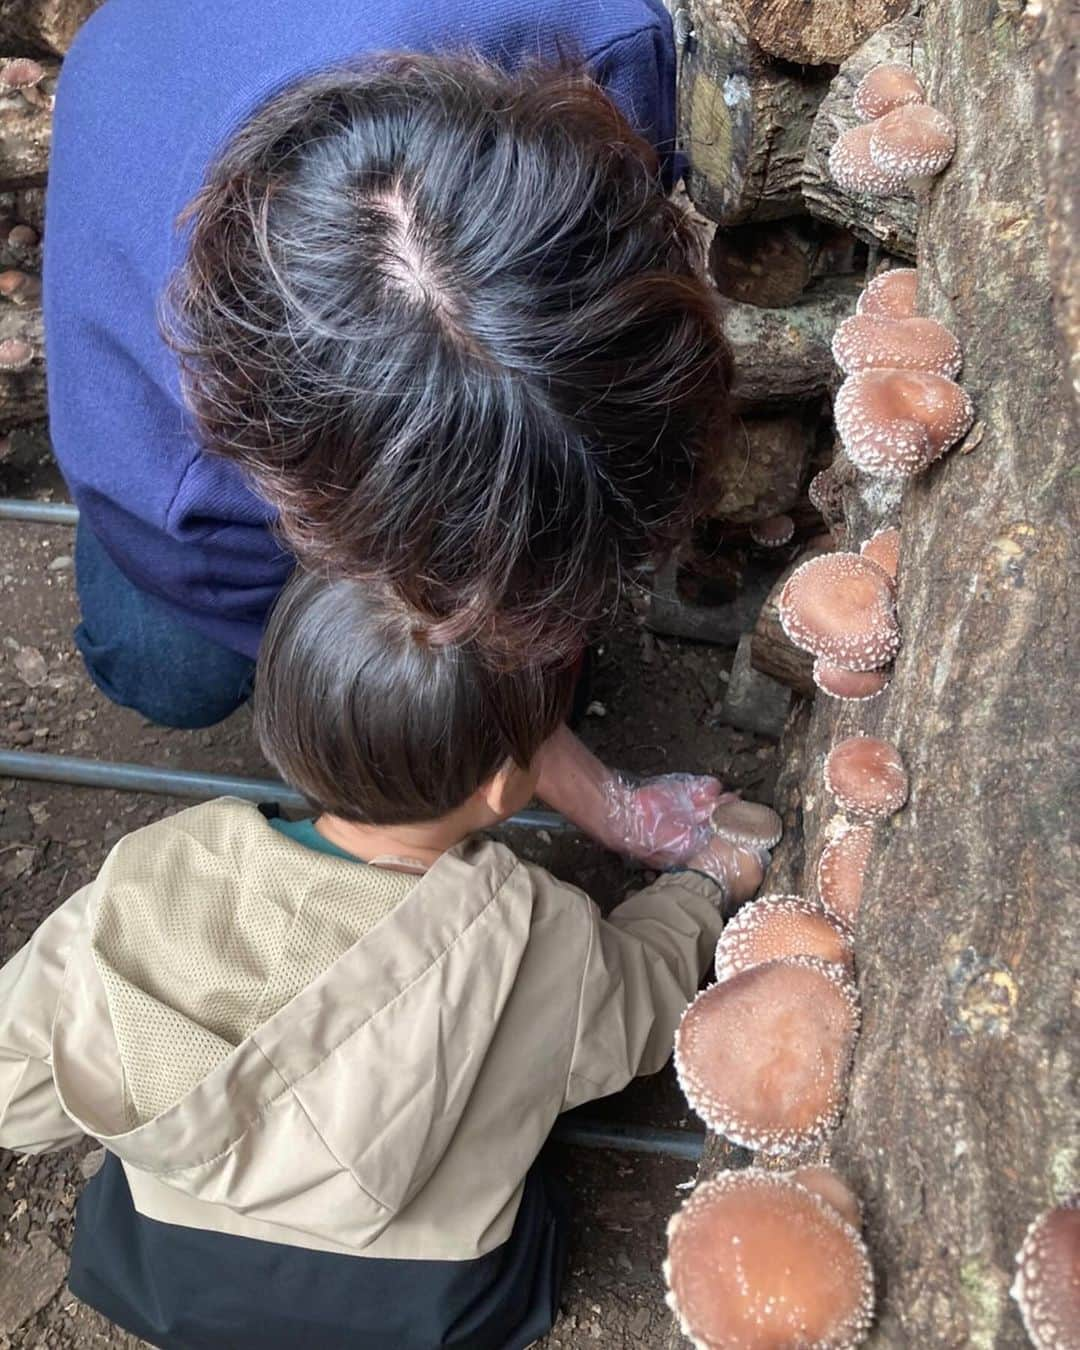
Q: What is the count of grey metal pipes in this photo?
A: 3